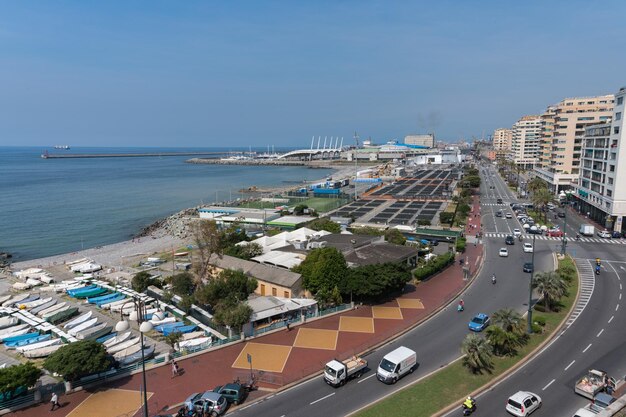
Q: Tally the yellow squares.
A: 6